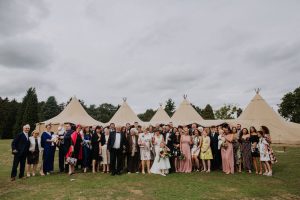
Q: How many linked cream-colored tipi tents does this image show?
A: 5